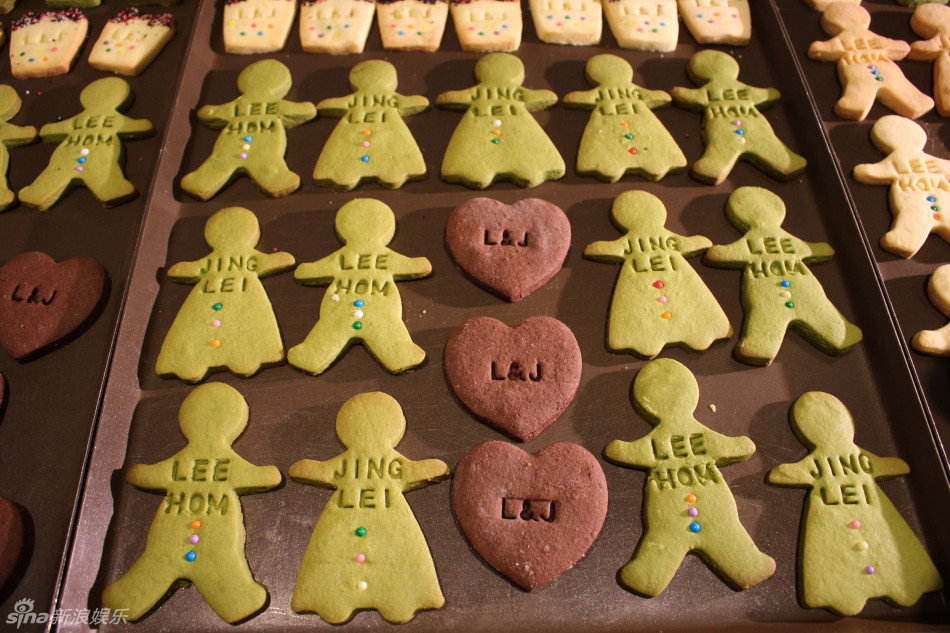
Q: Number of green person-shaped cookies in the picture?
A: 15